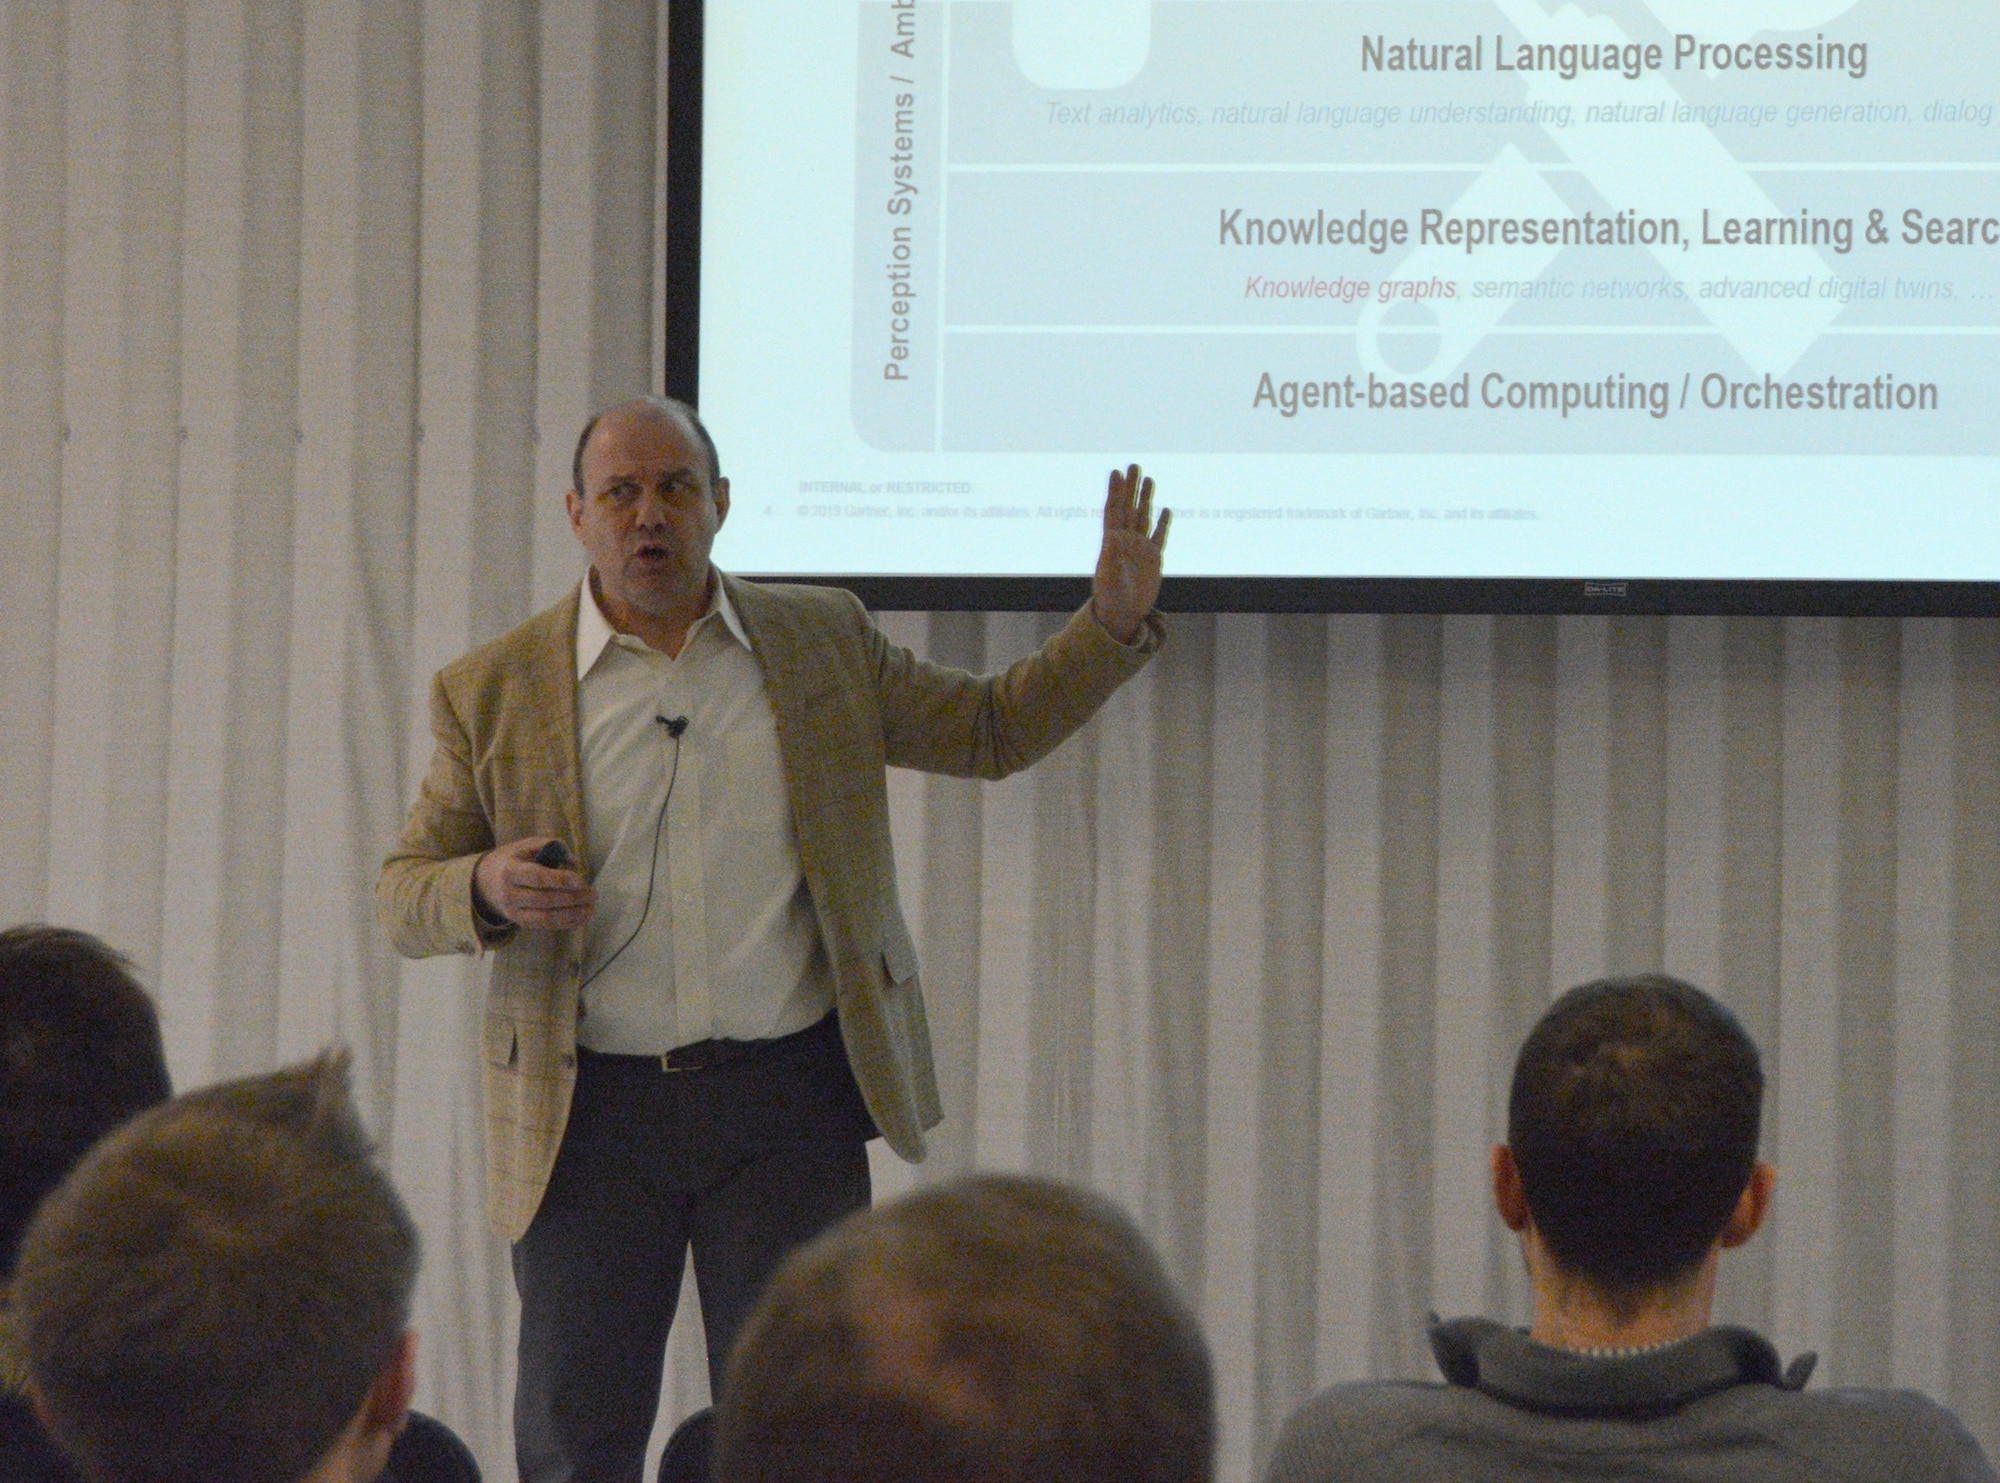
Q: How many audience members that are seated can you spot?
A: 4